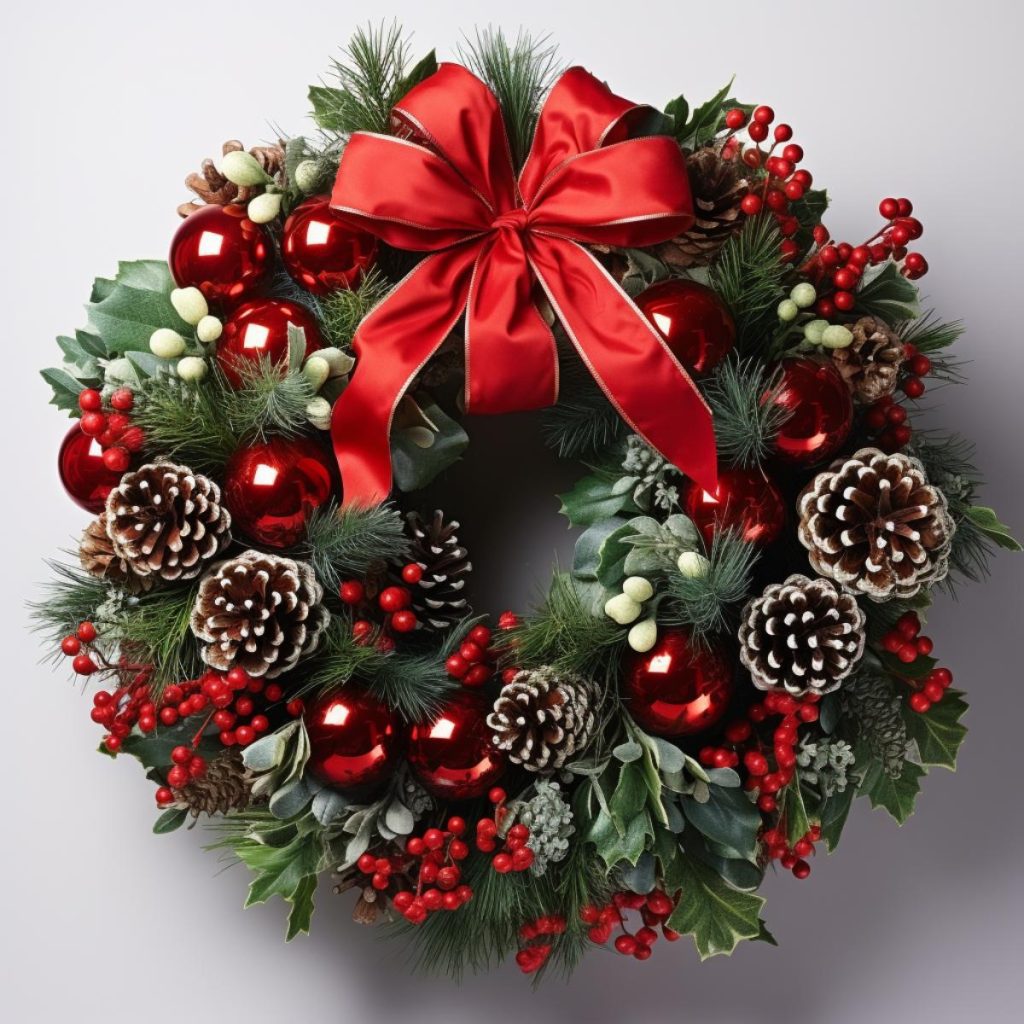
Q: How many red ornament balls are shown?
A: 11